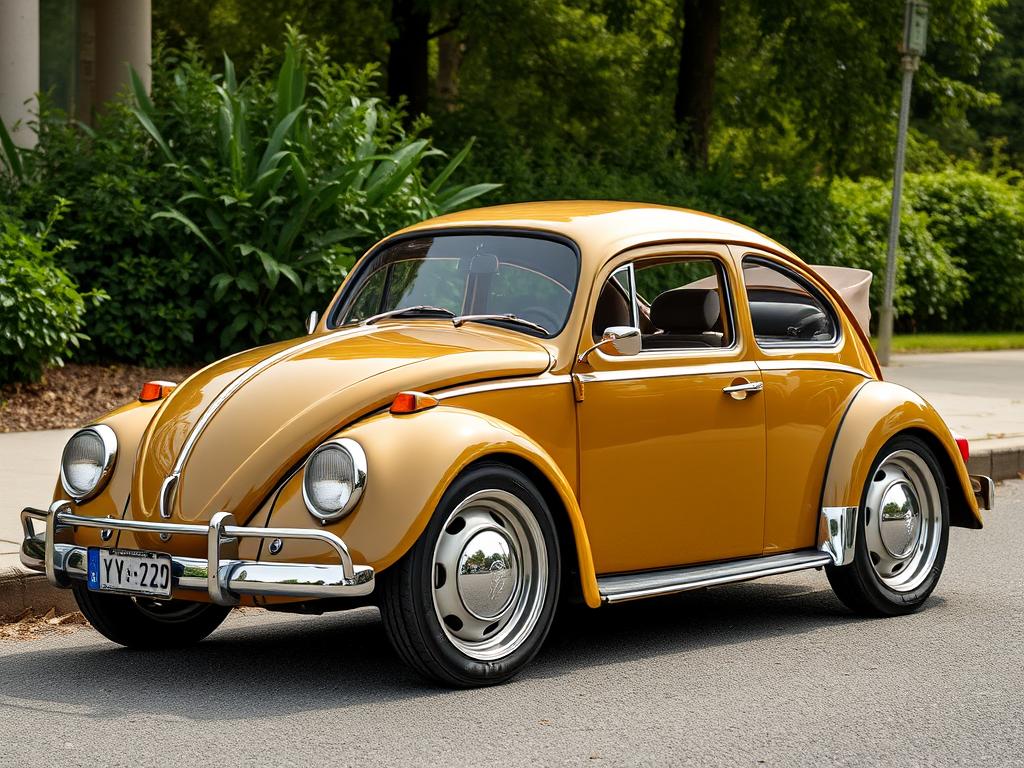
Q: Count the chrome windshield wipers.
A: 2